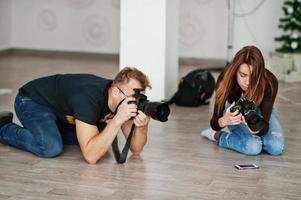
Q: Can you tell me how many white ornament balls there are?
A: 3